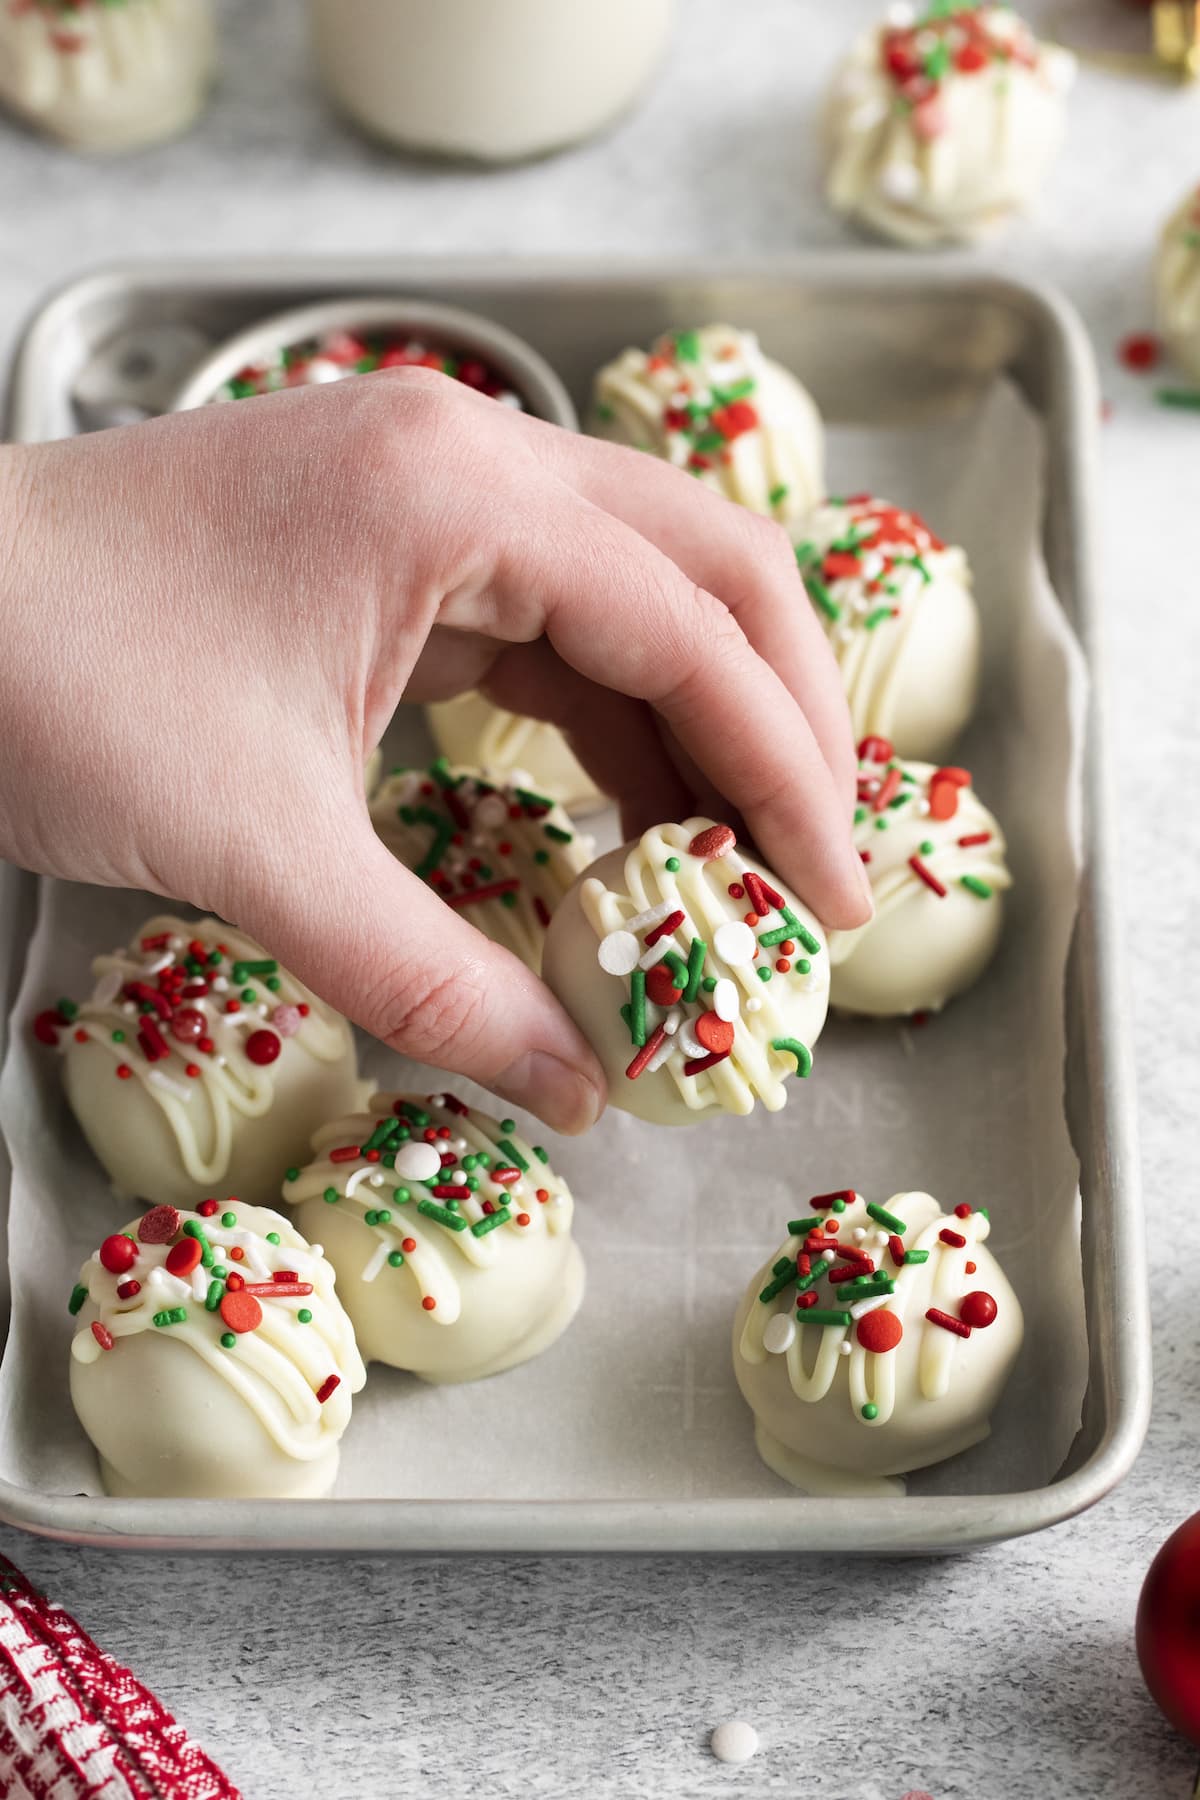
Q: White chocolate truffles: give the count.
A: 13